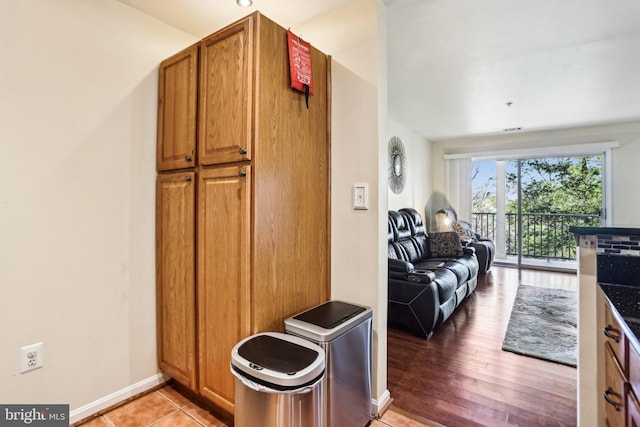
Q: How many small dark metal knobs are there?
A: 4